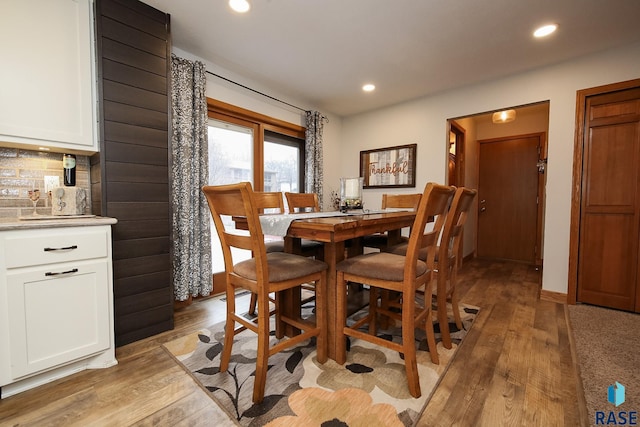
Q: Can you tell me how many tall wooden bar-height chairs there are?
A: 6